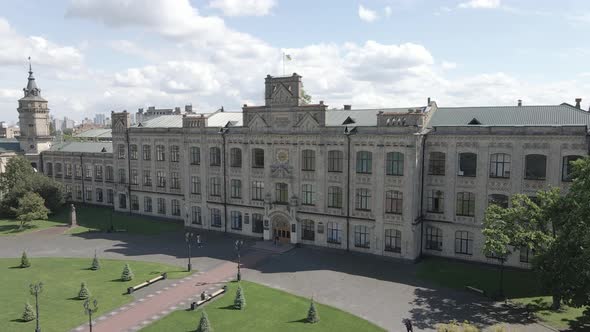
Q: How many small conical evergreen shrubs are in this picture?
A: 8